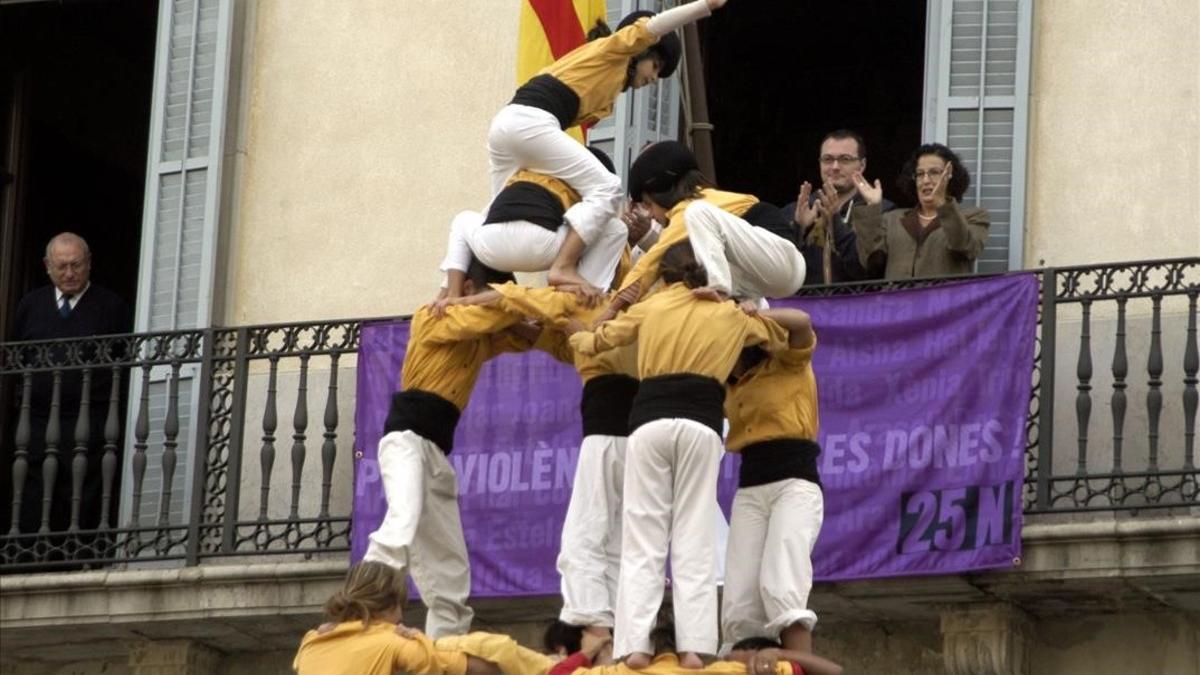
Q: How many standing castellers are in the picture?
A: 4